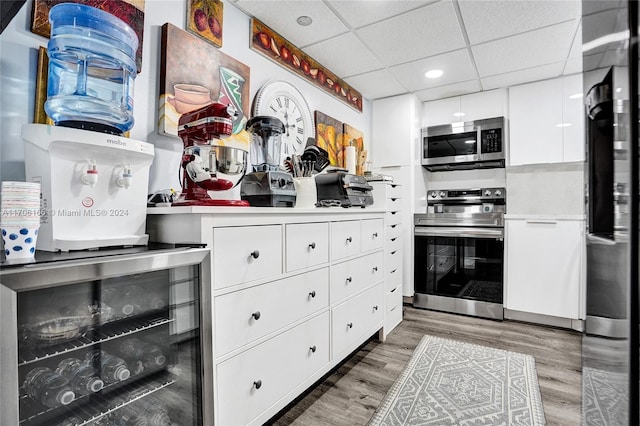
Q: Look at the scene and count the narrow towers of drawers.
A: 1